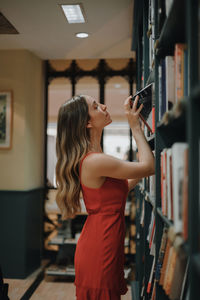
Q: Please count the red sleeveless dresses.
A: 1